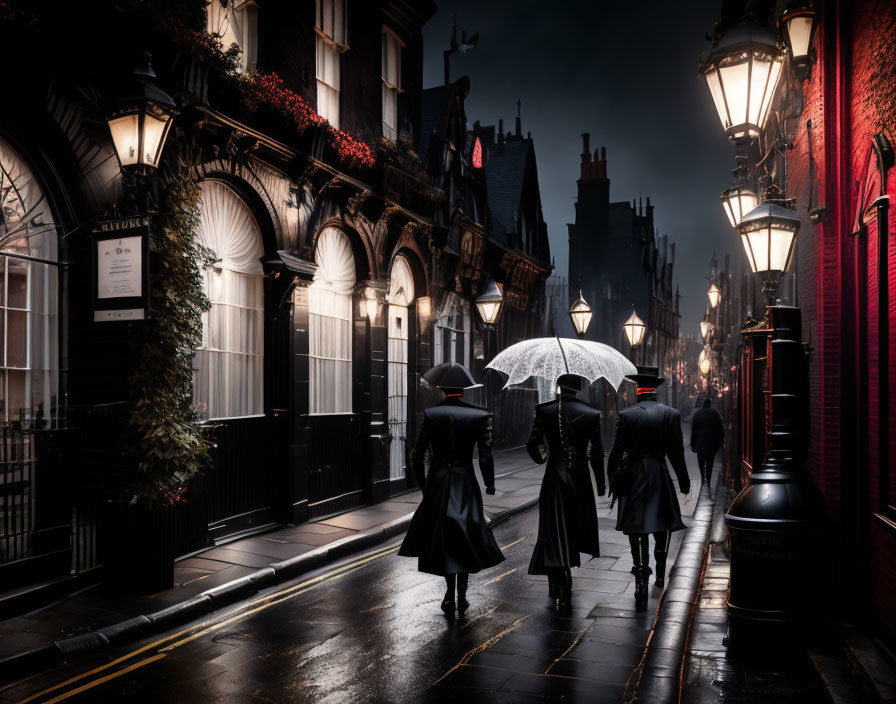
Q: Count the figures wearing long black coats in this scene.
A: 3